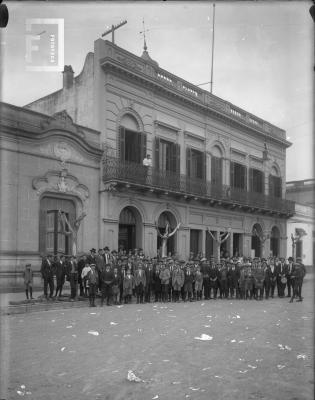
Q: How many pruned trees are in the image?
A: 5